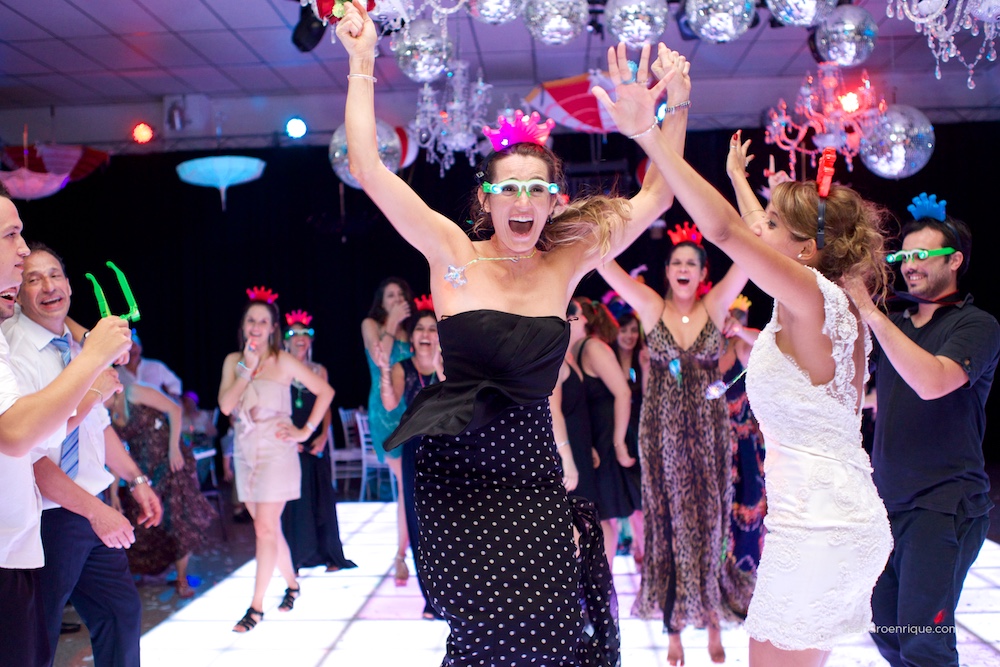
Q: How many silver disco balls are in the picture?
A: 9